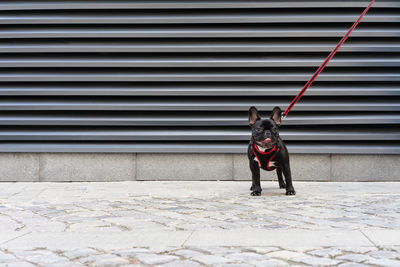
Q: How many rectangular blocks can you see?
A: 5